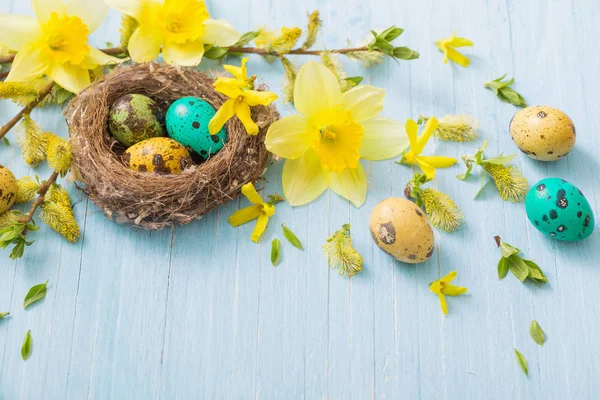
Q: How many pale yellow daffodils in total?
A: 3